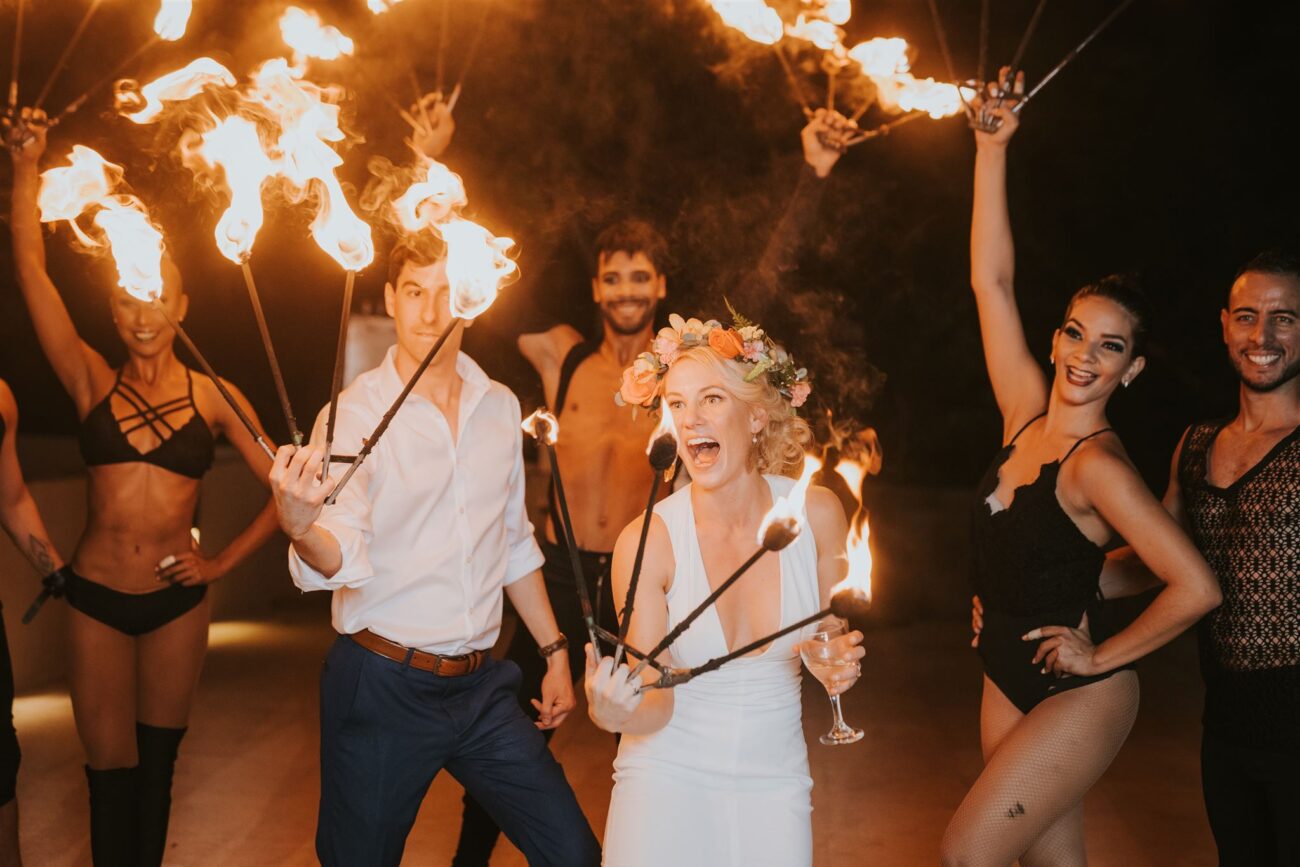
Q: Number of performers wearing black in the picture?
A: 5